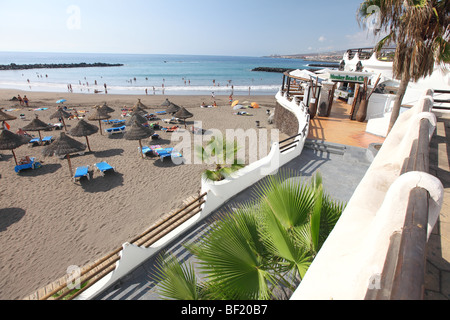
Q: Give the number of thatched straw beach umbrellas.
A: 15